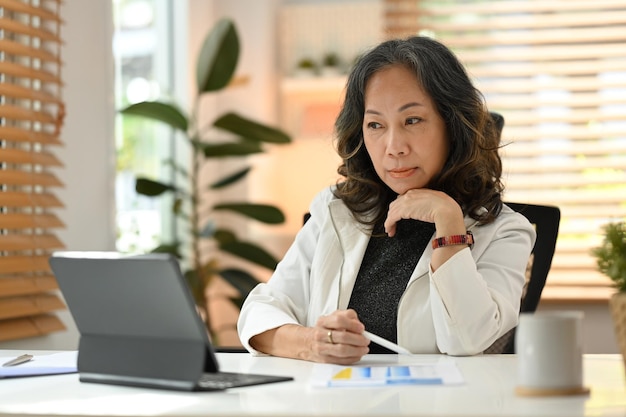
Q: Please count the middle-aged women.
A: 1